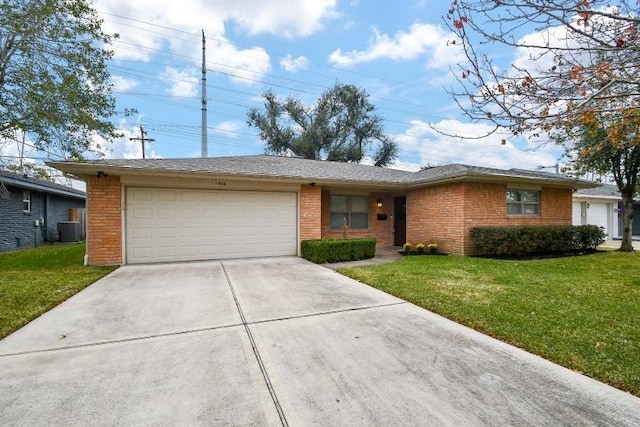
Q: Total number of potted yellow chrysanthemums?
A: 3